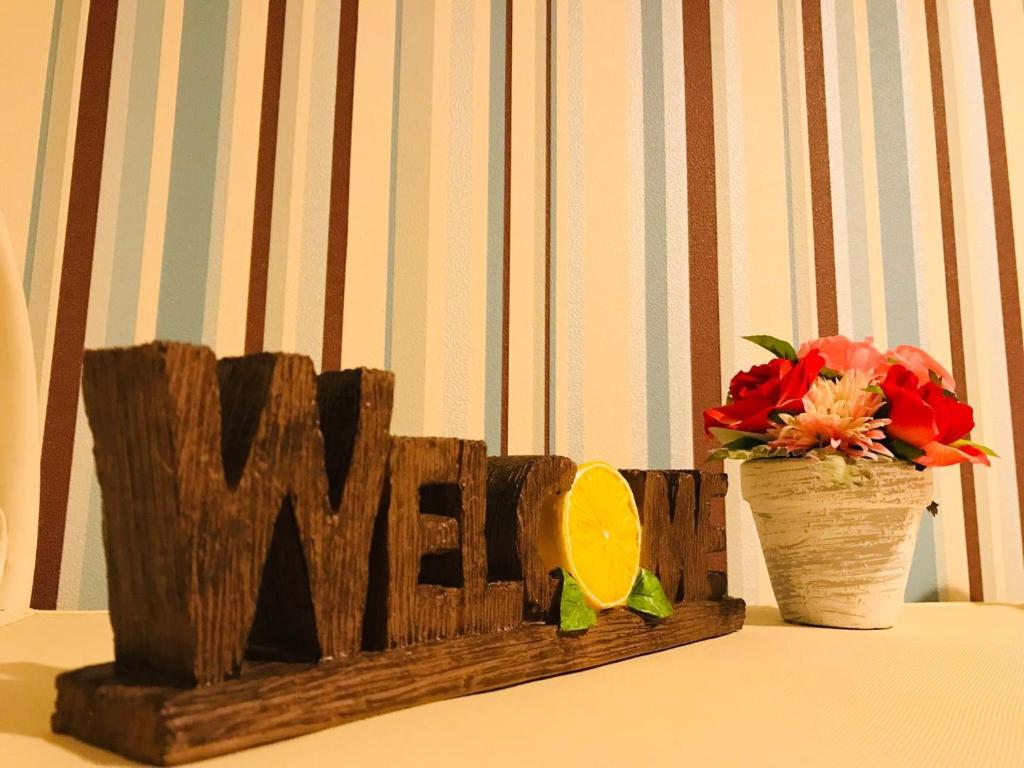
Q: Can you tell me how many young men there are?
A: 0